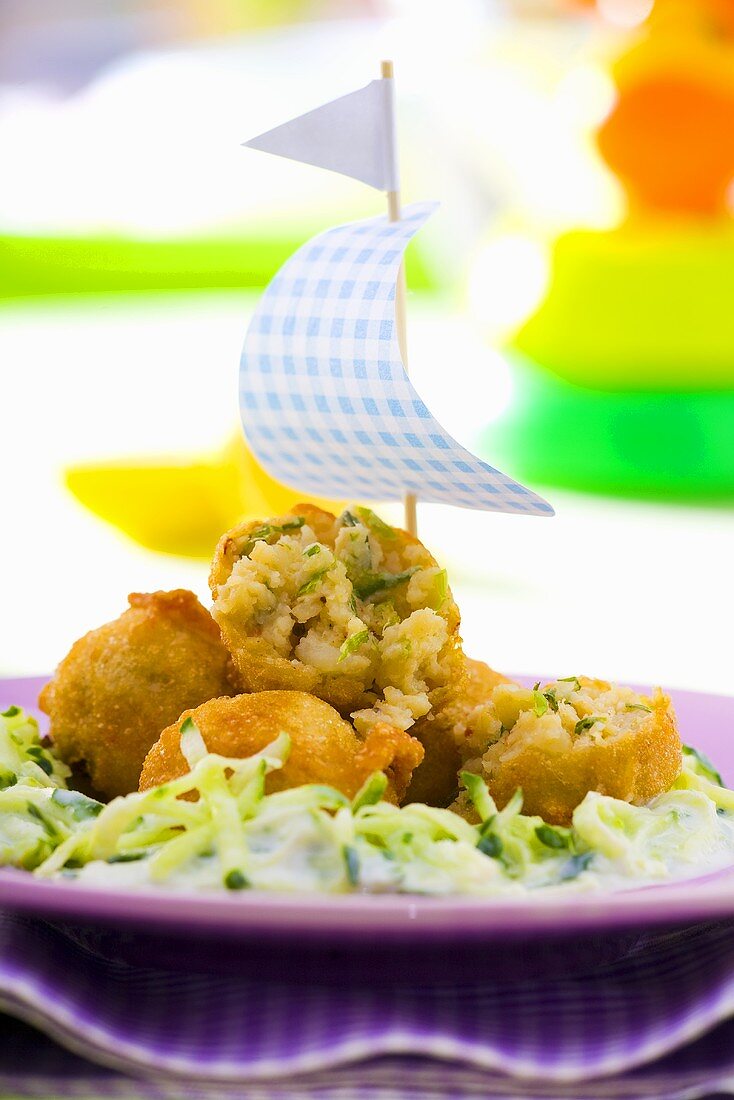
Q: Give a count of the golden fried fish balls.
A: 5